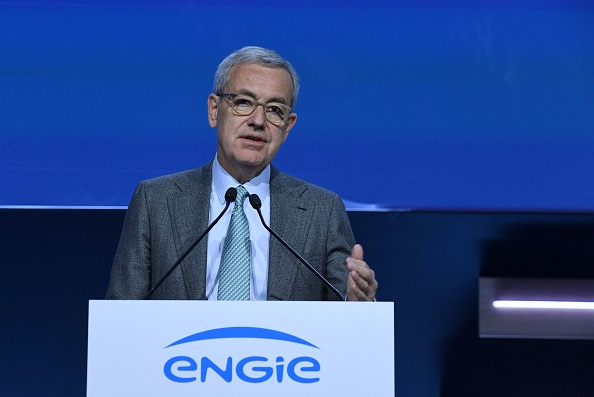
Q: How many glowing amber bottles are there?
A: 0